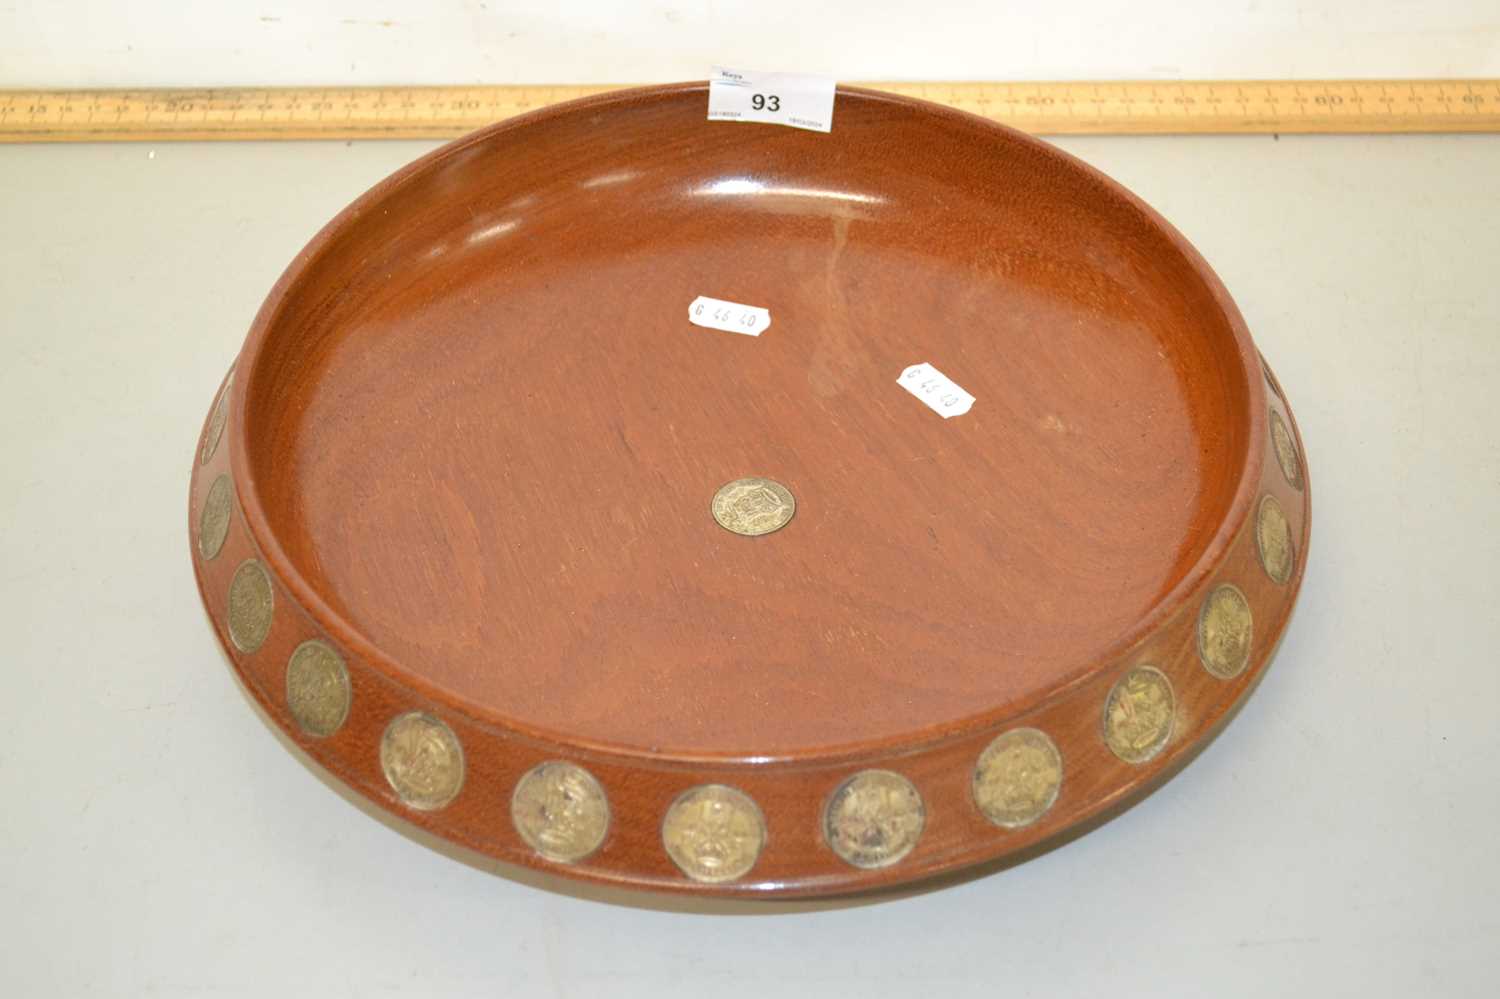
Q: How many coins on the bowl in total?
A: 15